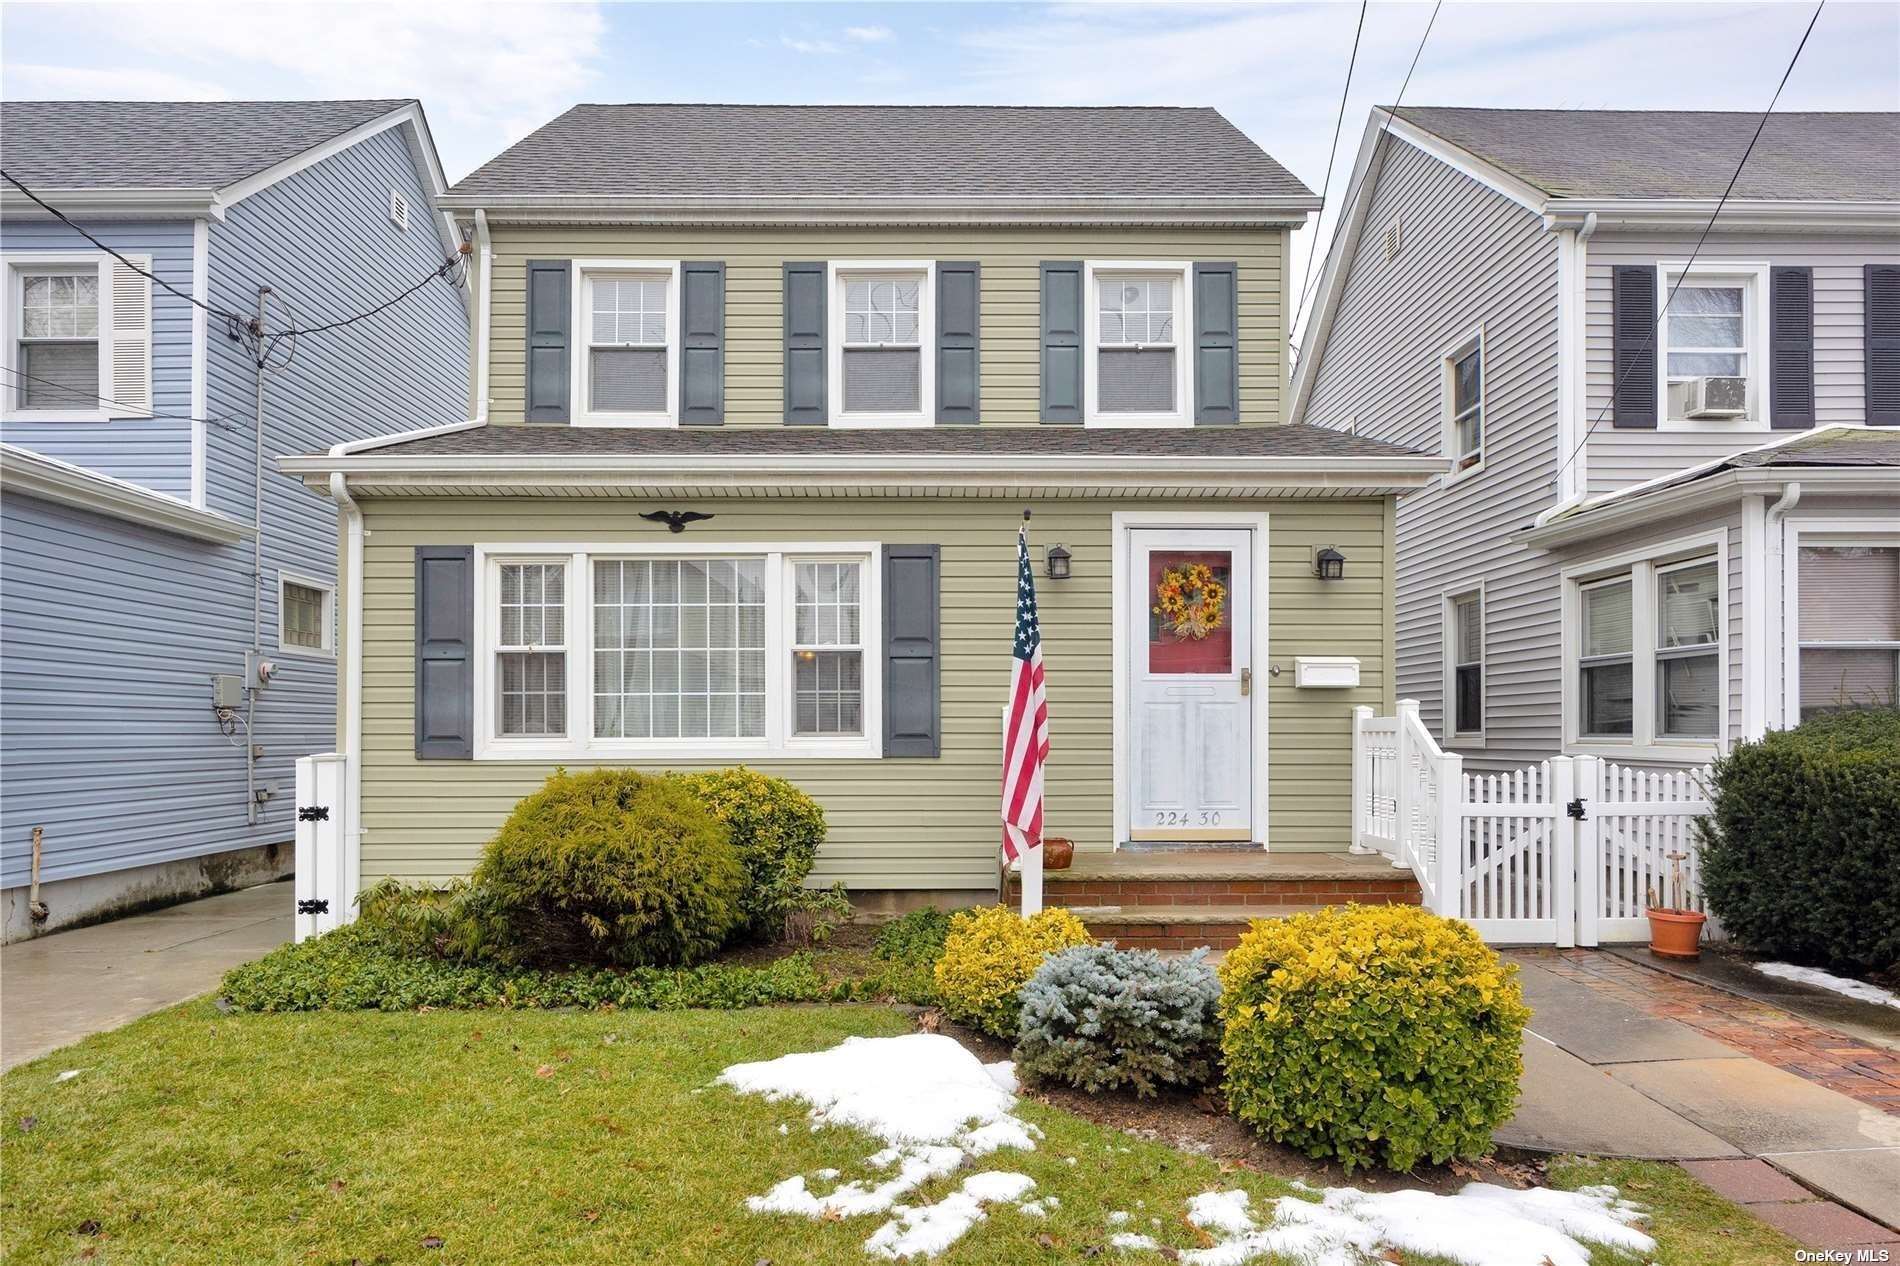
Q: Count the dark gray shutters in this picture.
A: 11